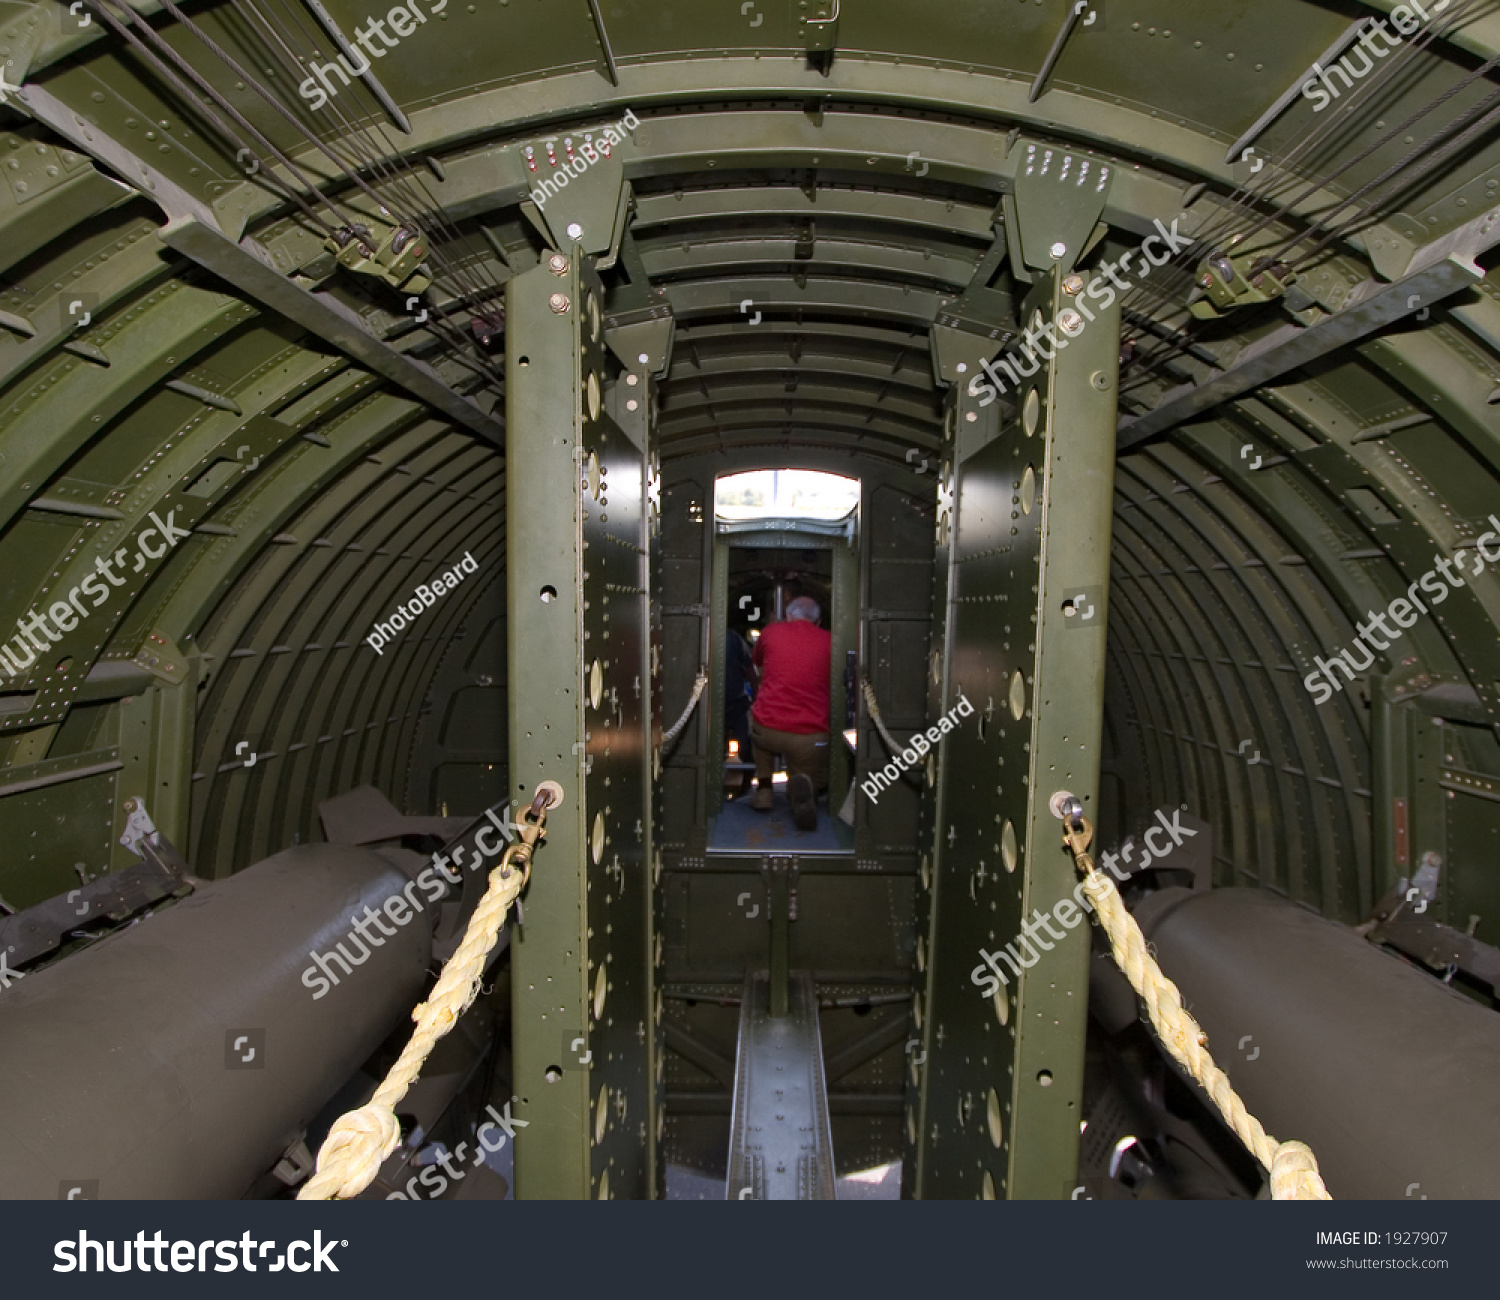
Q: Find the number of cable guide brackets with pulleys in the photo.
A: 2